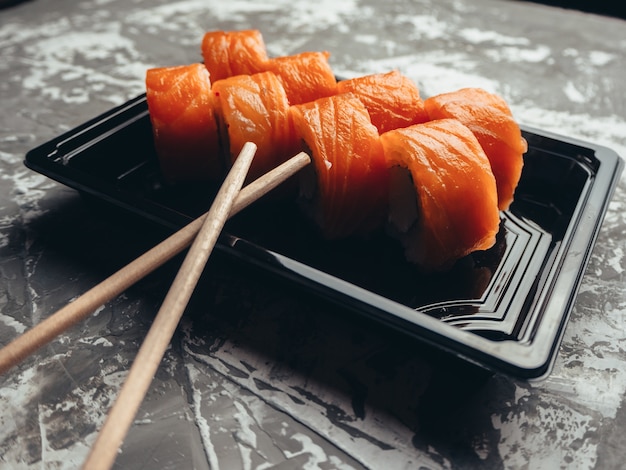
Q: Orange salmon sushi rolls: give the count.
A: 8